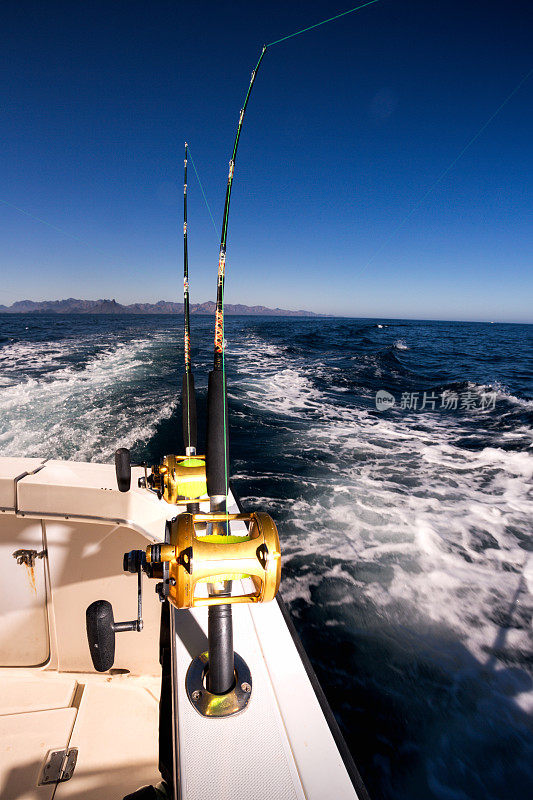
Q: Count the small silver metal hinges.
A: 1